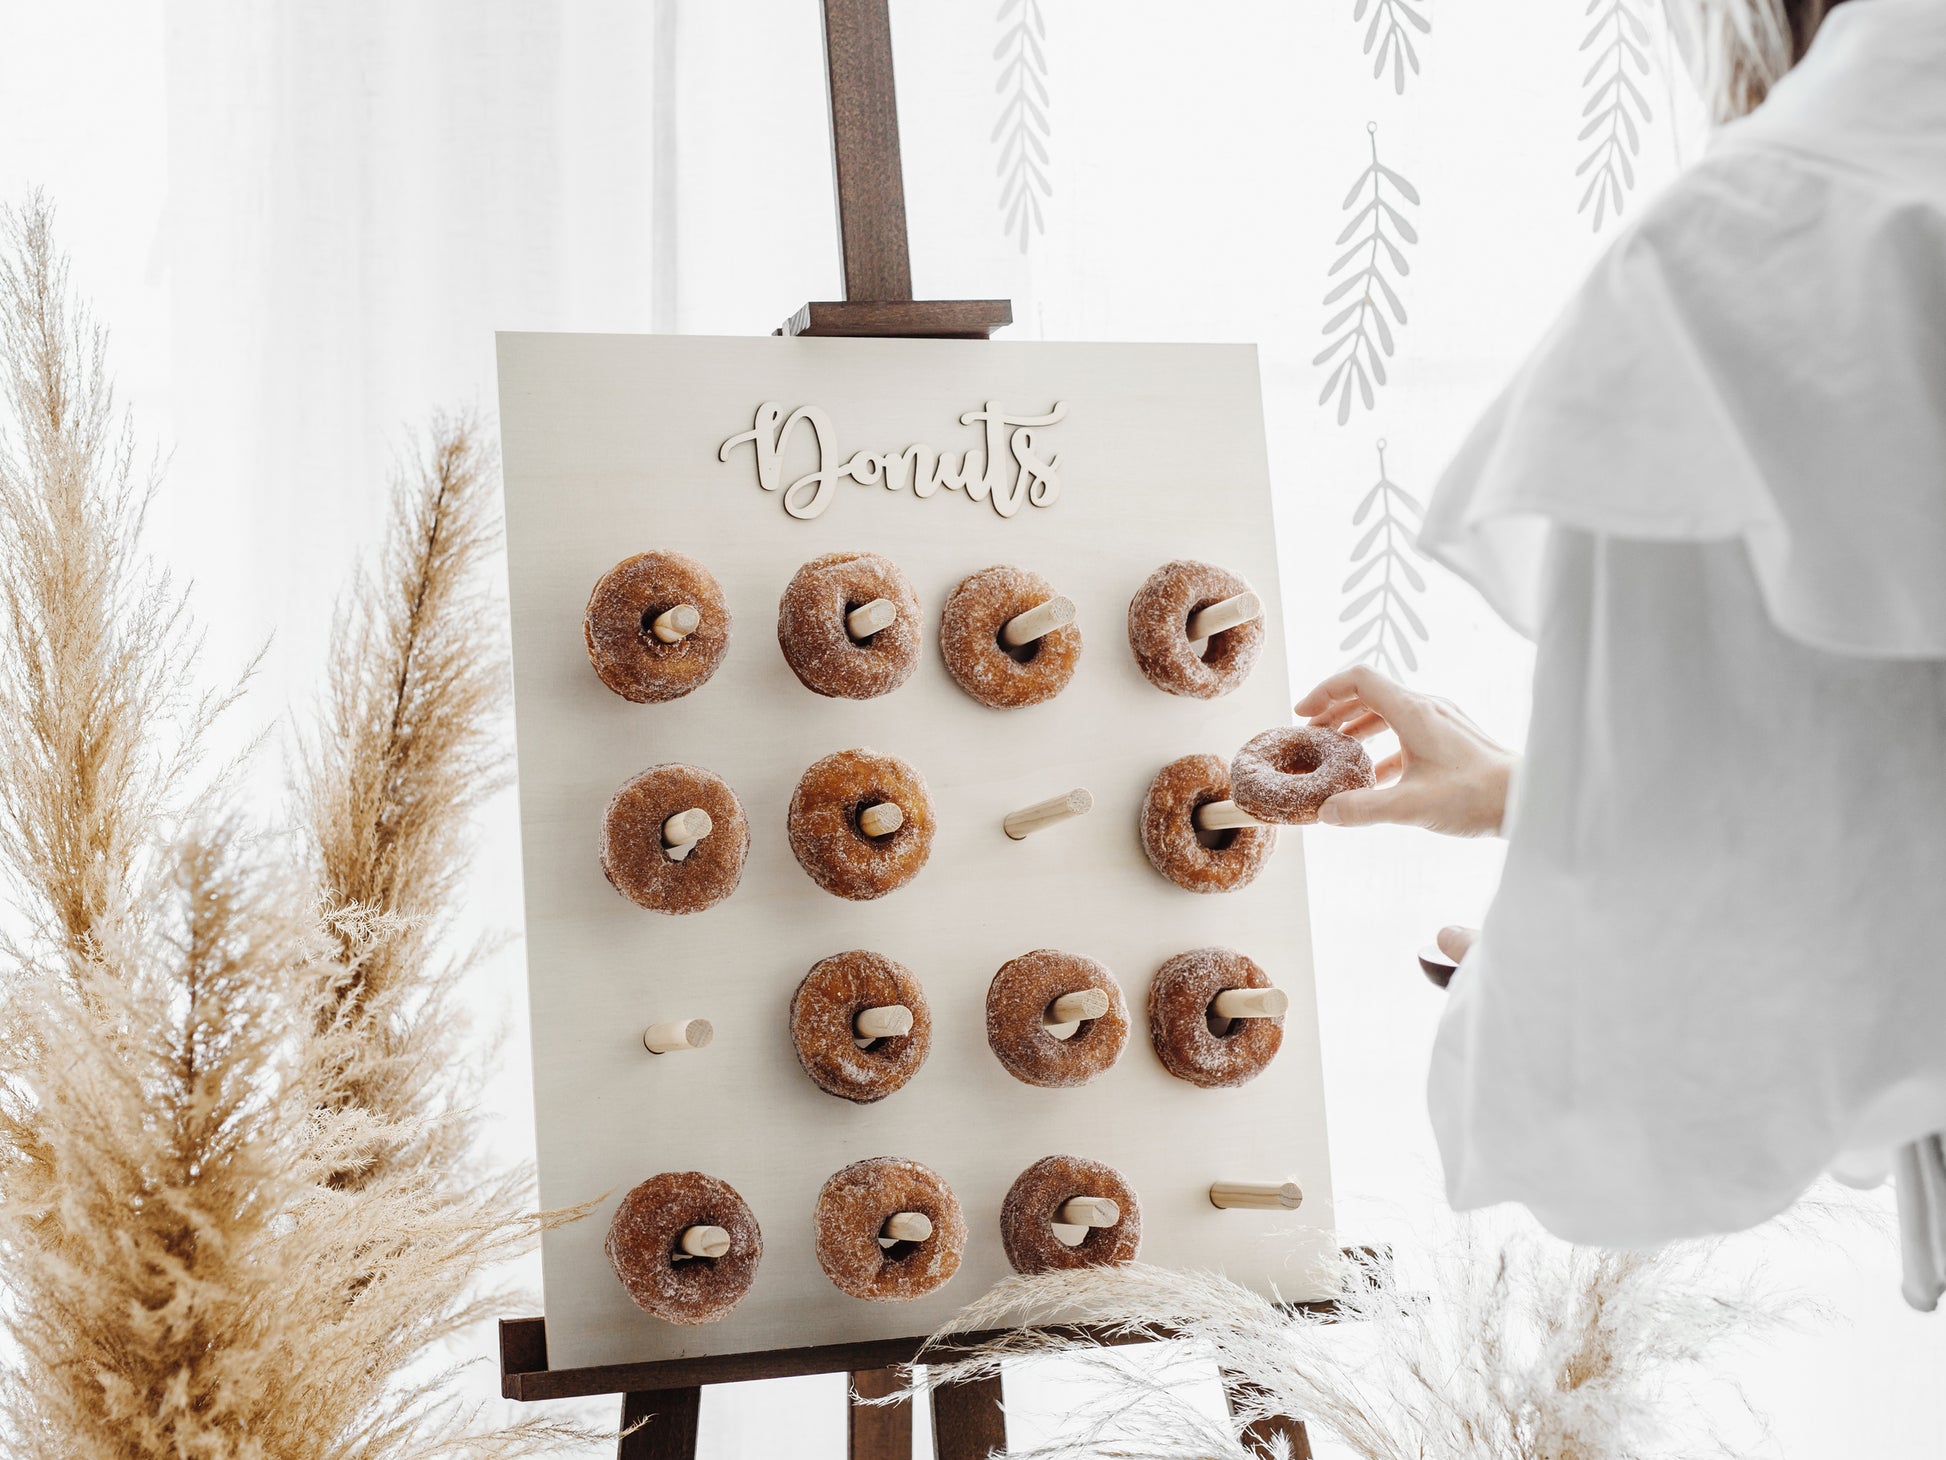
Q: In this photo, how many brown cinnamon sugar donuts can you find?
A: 14